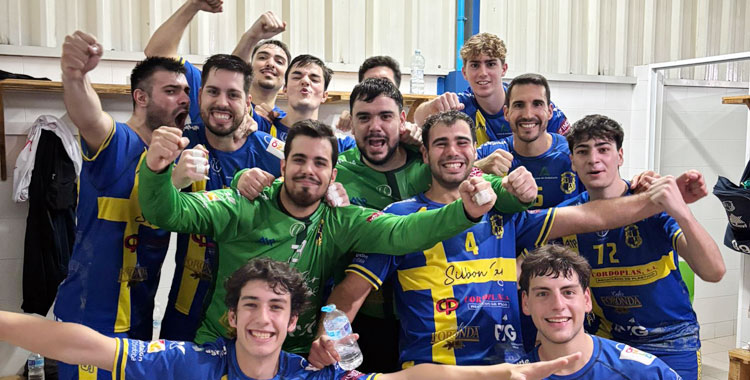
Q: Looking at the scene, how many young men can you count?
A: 13